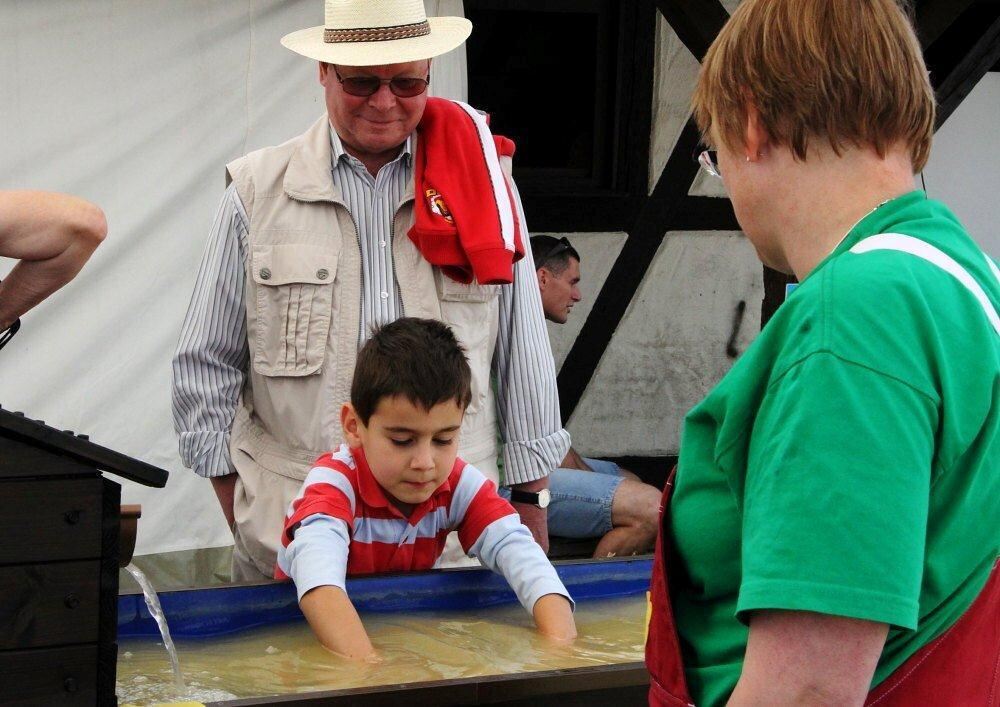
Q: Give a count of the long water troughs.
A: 1